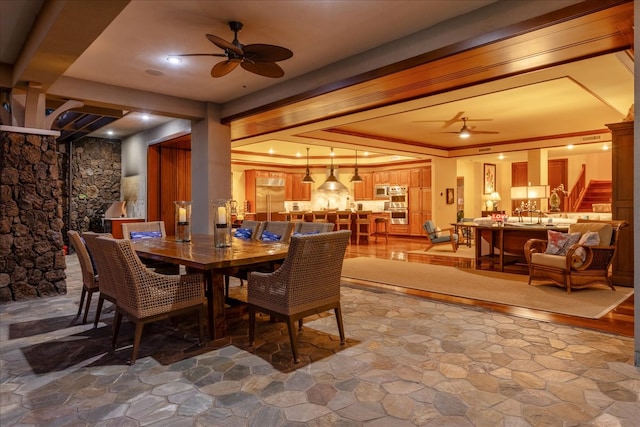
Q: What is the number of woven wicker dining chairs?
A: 8